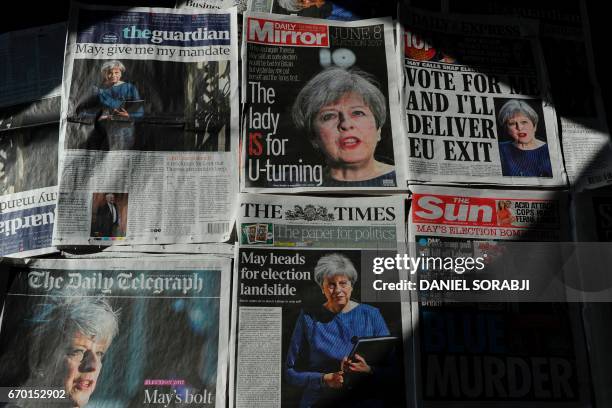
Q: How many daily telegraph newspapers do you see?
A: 1